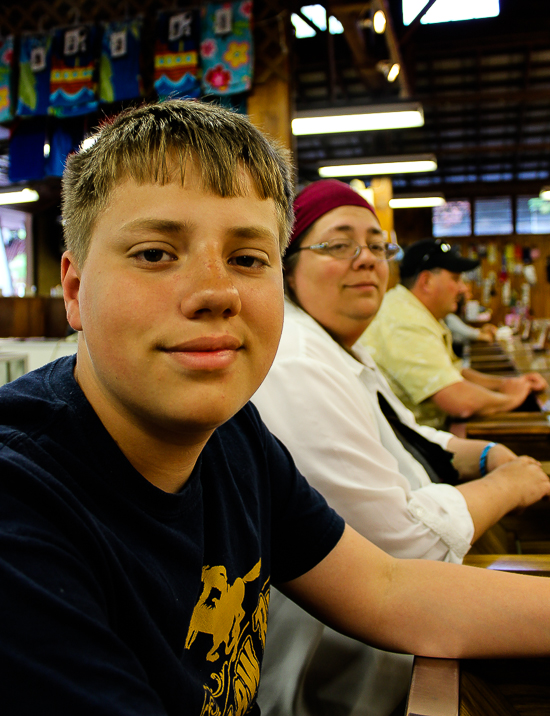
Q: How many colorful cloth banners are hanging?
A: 6